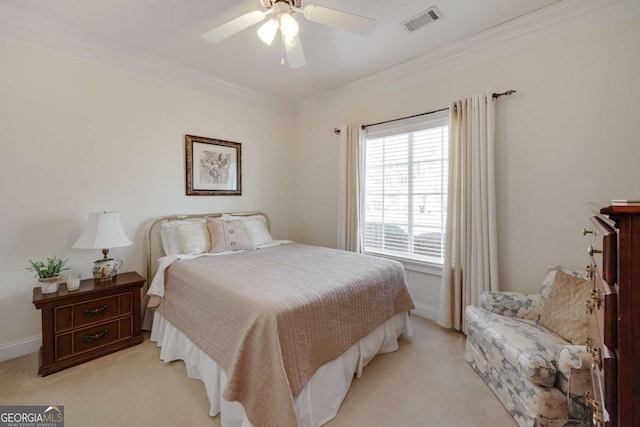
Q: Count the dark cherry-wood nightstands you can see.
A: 1